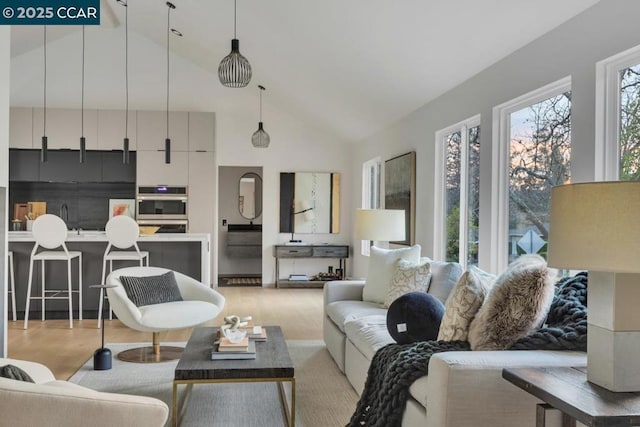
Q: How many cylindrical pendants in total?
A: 4